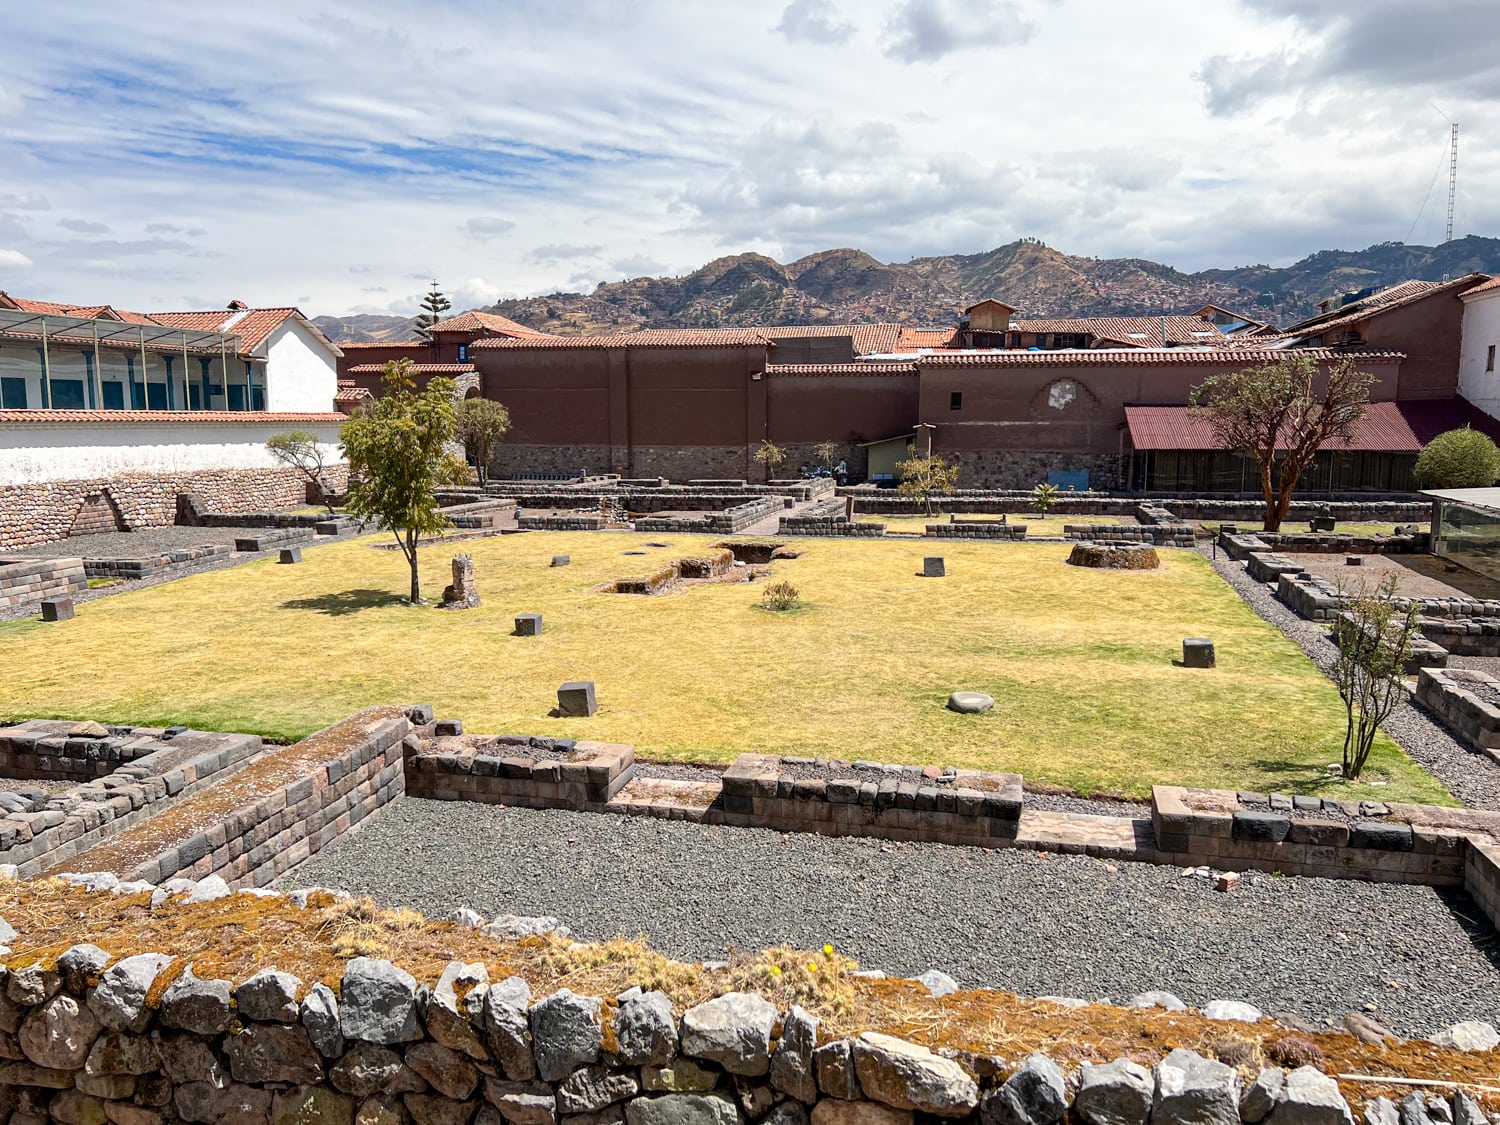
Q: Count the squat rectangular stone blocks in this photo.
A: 7